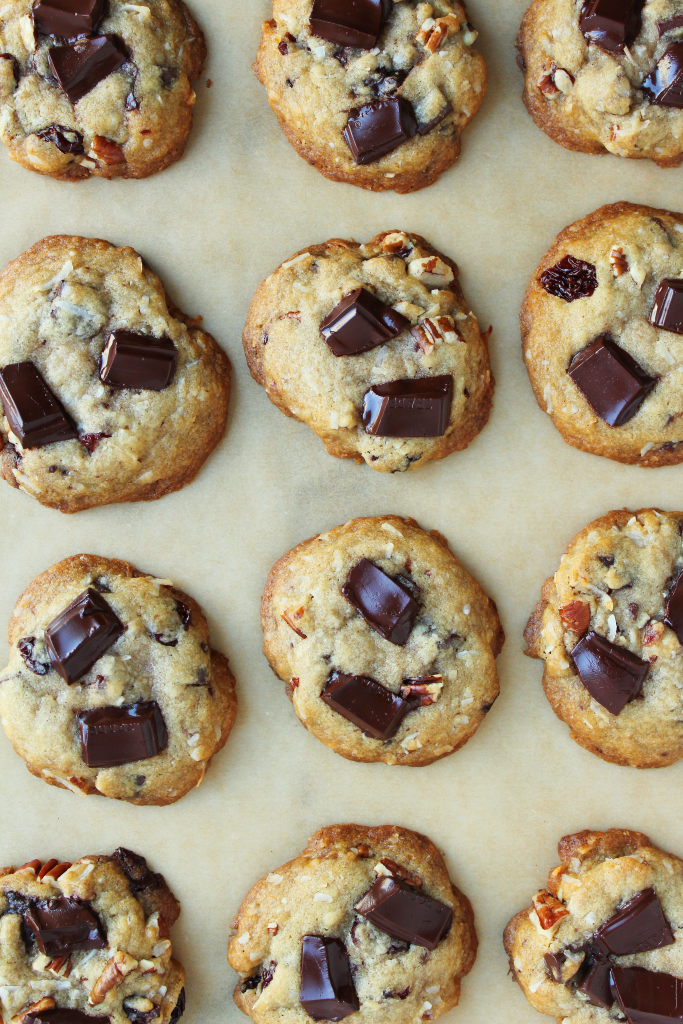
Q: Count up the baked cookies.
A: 12